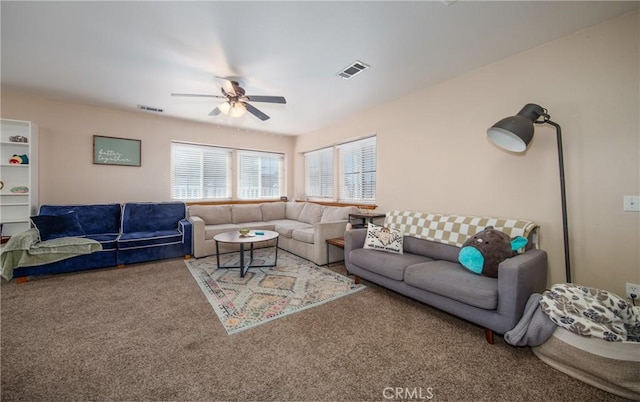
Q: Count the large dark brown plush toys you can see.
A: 1